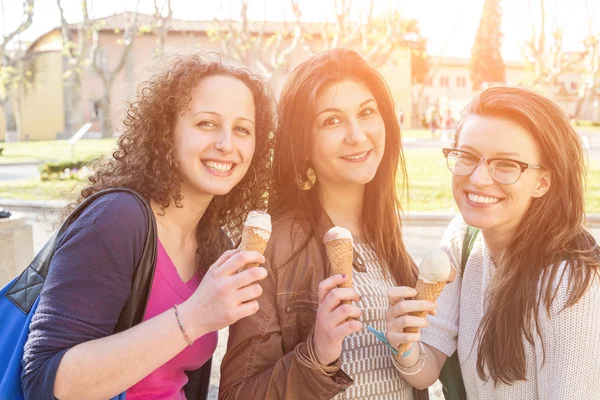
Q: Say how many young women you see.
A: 3